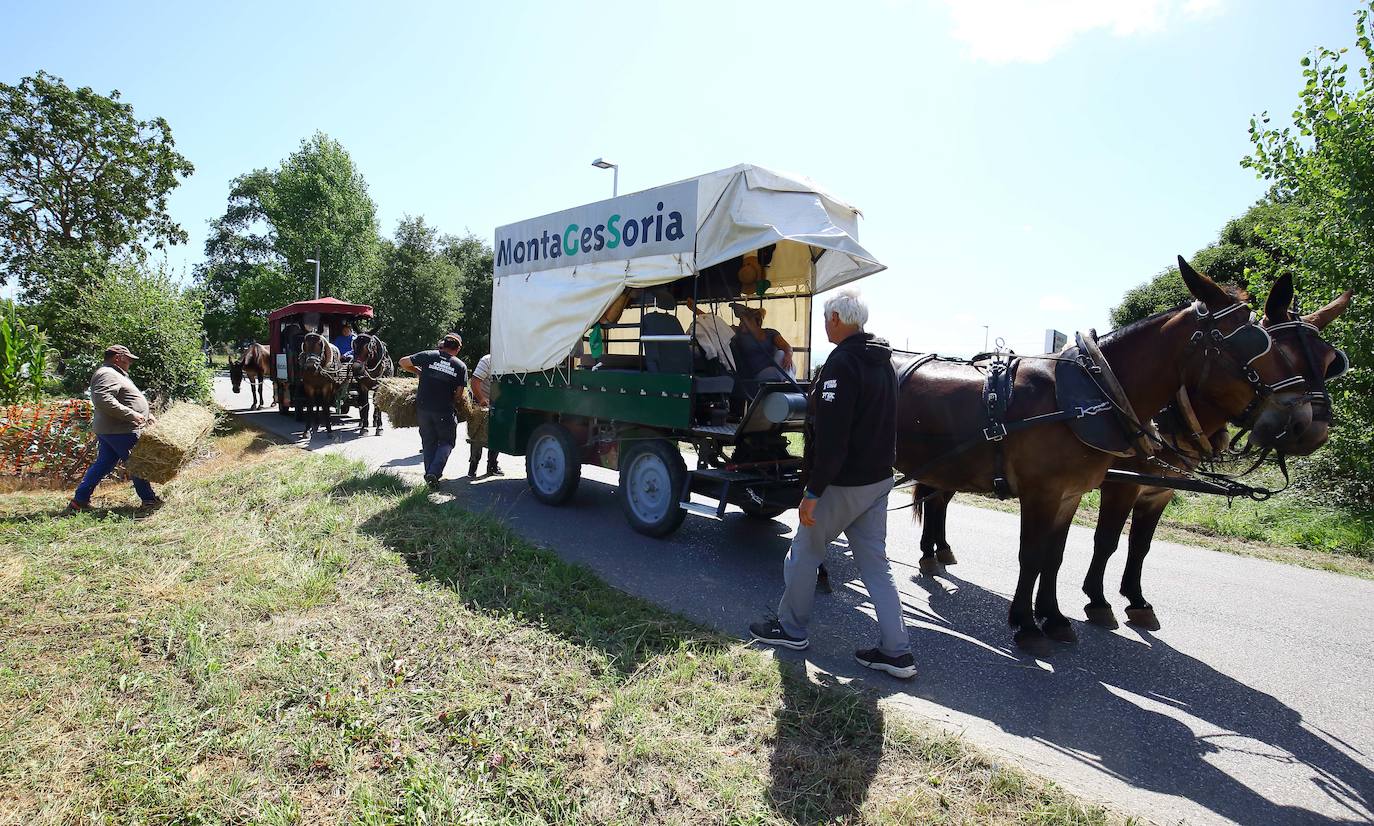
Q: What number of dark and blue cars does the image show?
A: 0